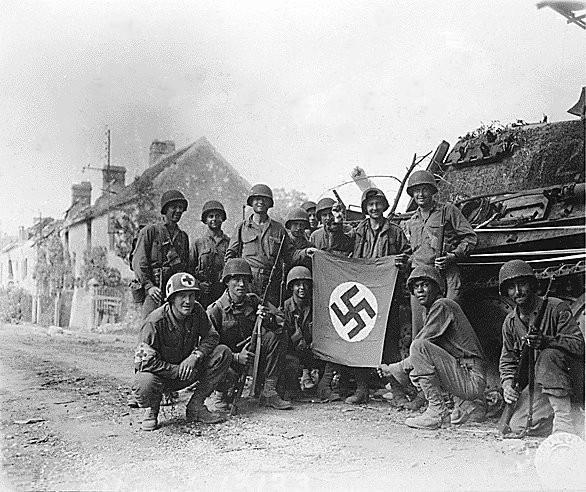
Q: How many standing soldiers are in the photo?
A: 8